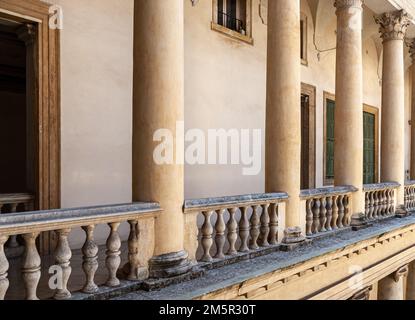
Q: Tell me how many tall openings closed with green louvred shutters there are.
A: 2